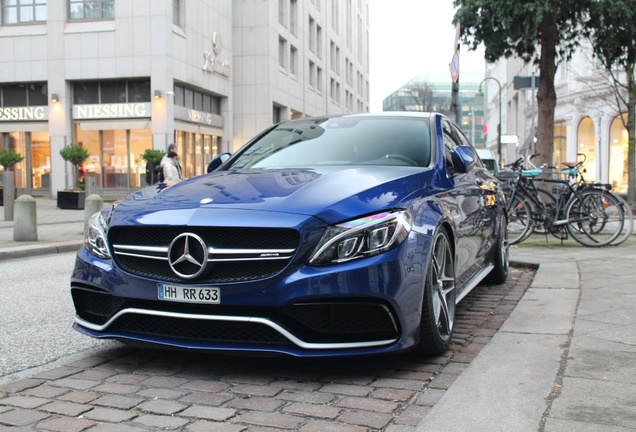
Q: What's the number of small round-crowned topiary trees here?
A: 3